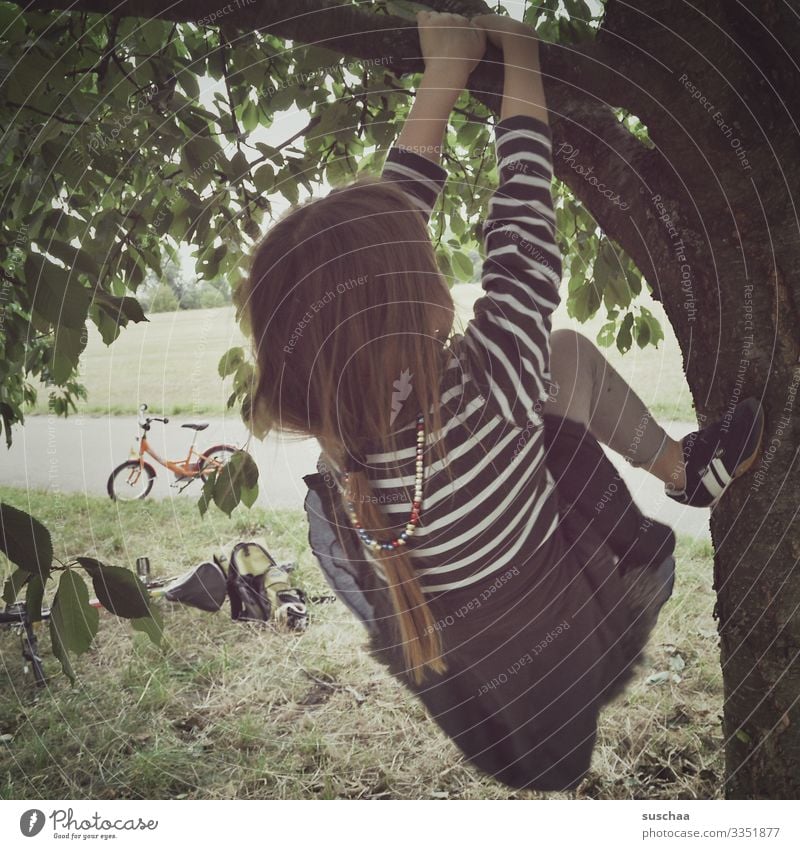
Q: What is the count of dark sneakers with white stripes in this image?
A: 1